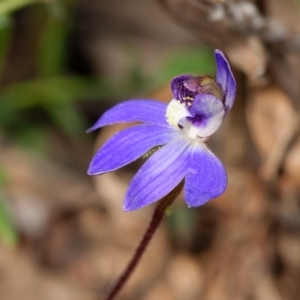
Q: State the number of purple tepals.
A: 5